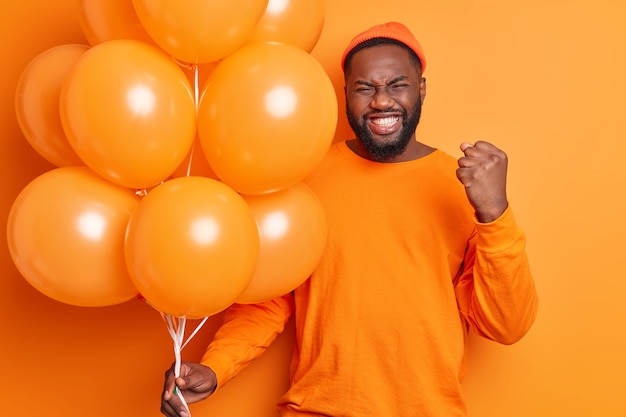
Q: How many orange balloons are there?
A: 9